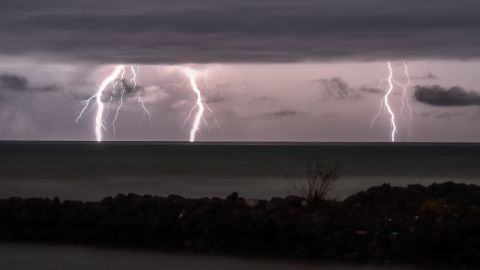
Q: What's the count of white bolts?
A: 3